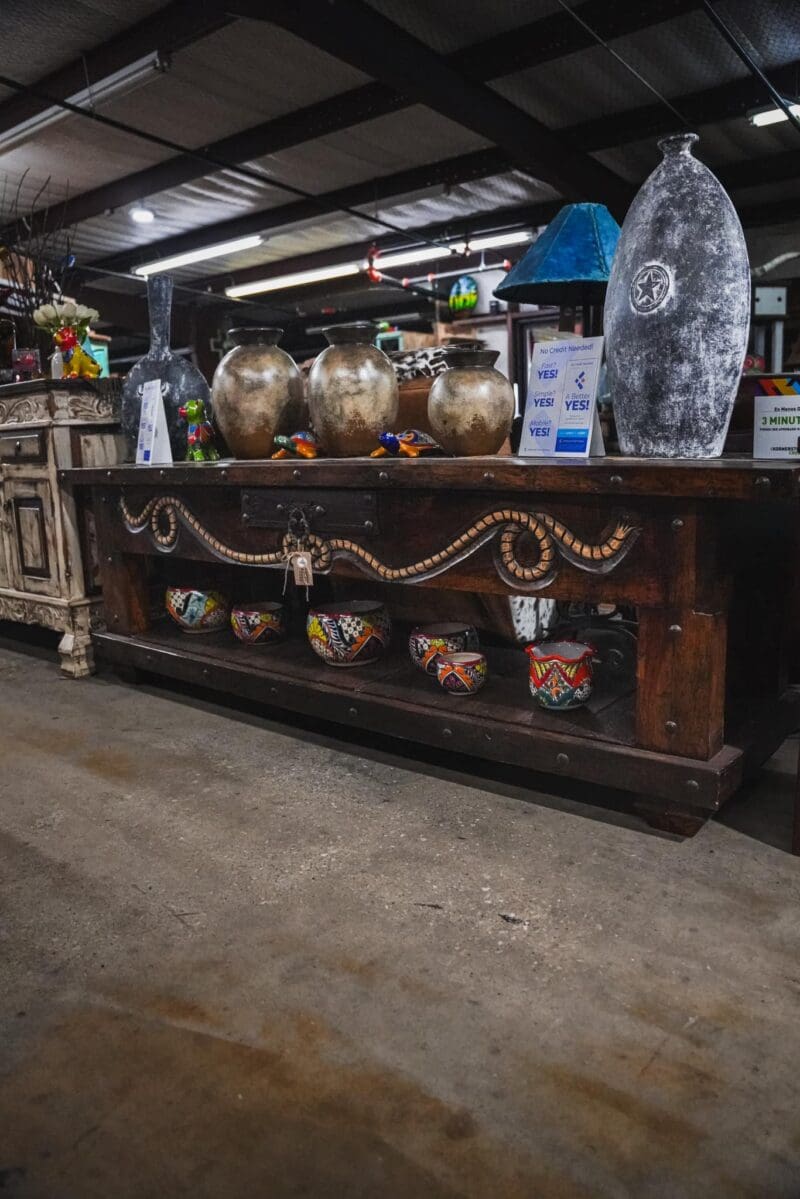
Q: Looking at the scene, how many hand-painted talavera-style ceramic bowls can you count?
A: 6